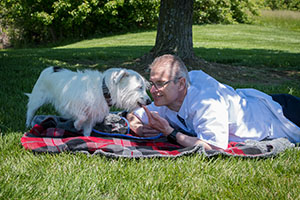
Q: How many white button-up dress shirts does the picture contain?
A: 1